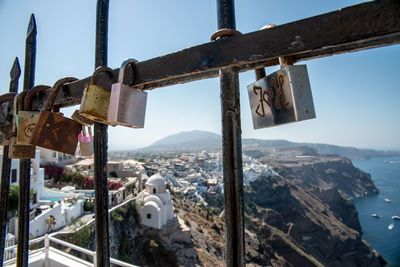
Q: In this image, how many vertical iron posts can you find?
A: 4